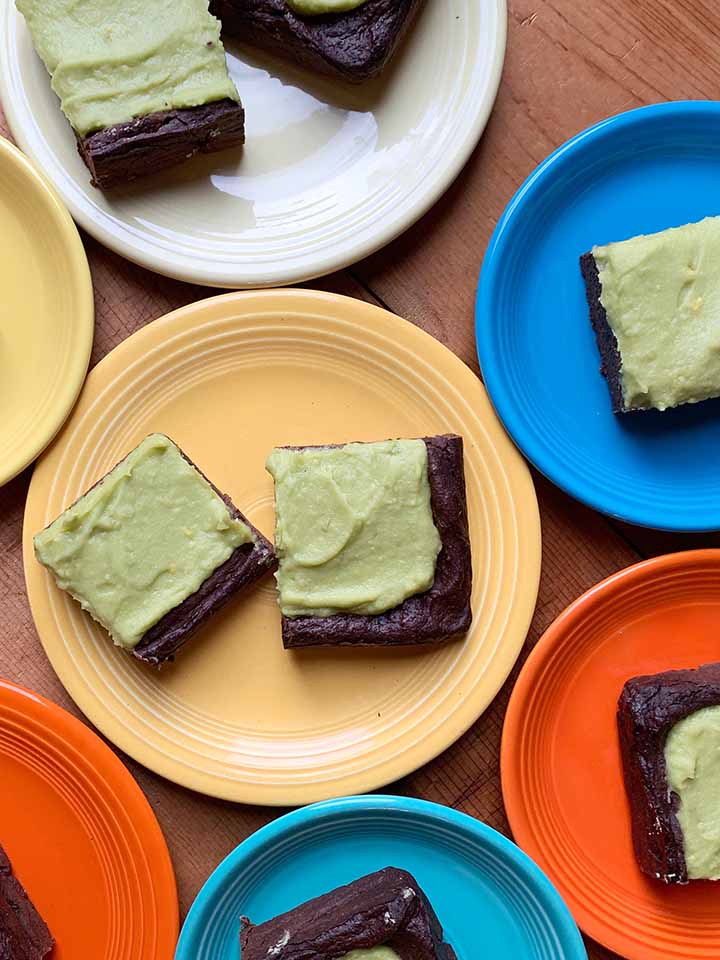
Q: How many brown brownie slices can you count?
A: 8